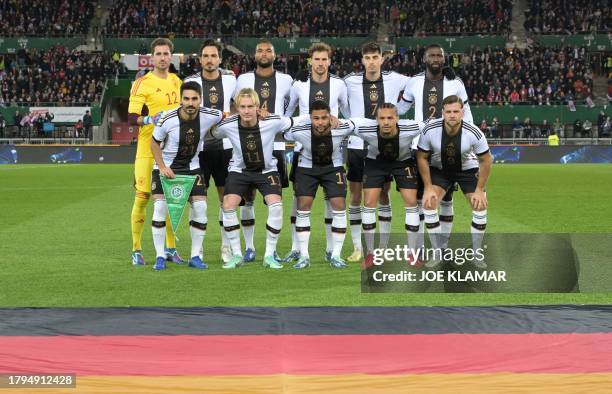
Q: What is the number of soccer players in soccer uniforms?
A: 11